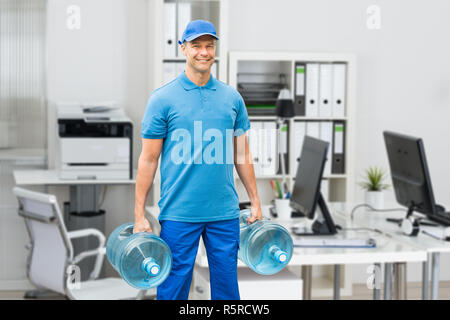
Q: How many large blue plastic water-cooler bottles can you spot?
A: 2